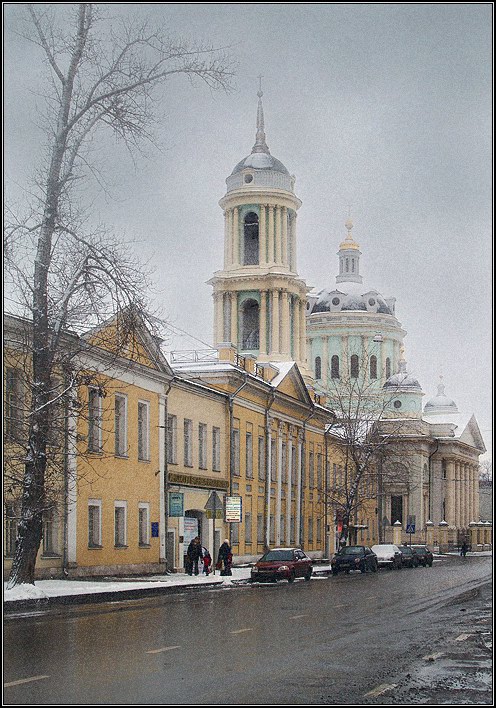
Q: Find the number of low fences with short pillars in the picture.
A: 1